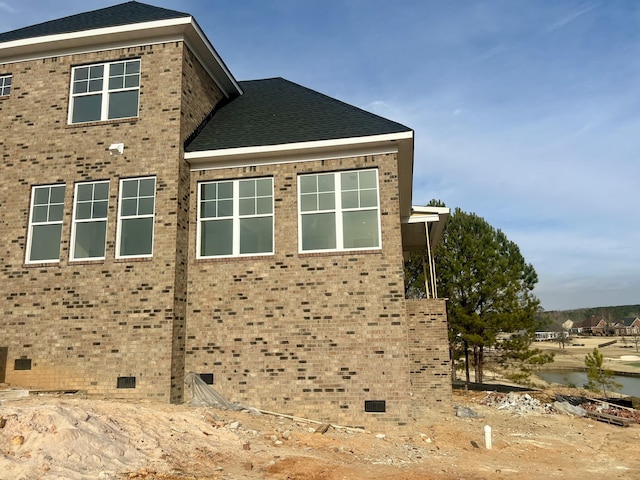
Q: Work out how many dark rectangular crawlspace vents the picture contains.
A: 4